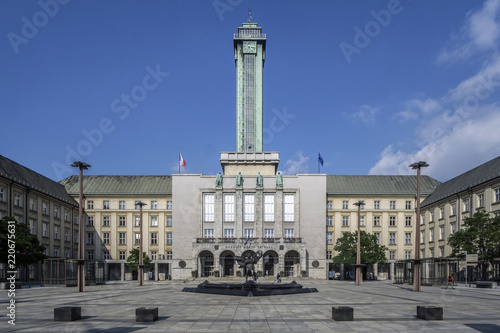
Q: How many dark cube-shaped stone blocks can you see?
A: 4